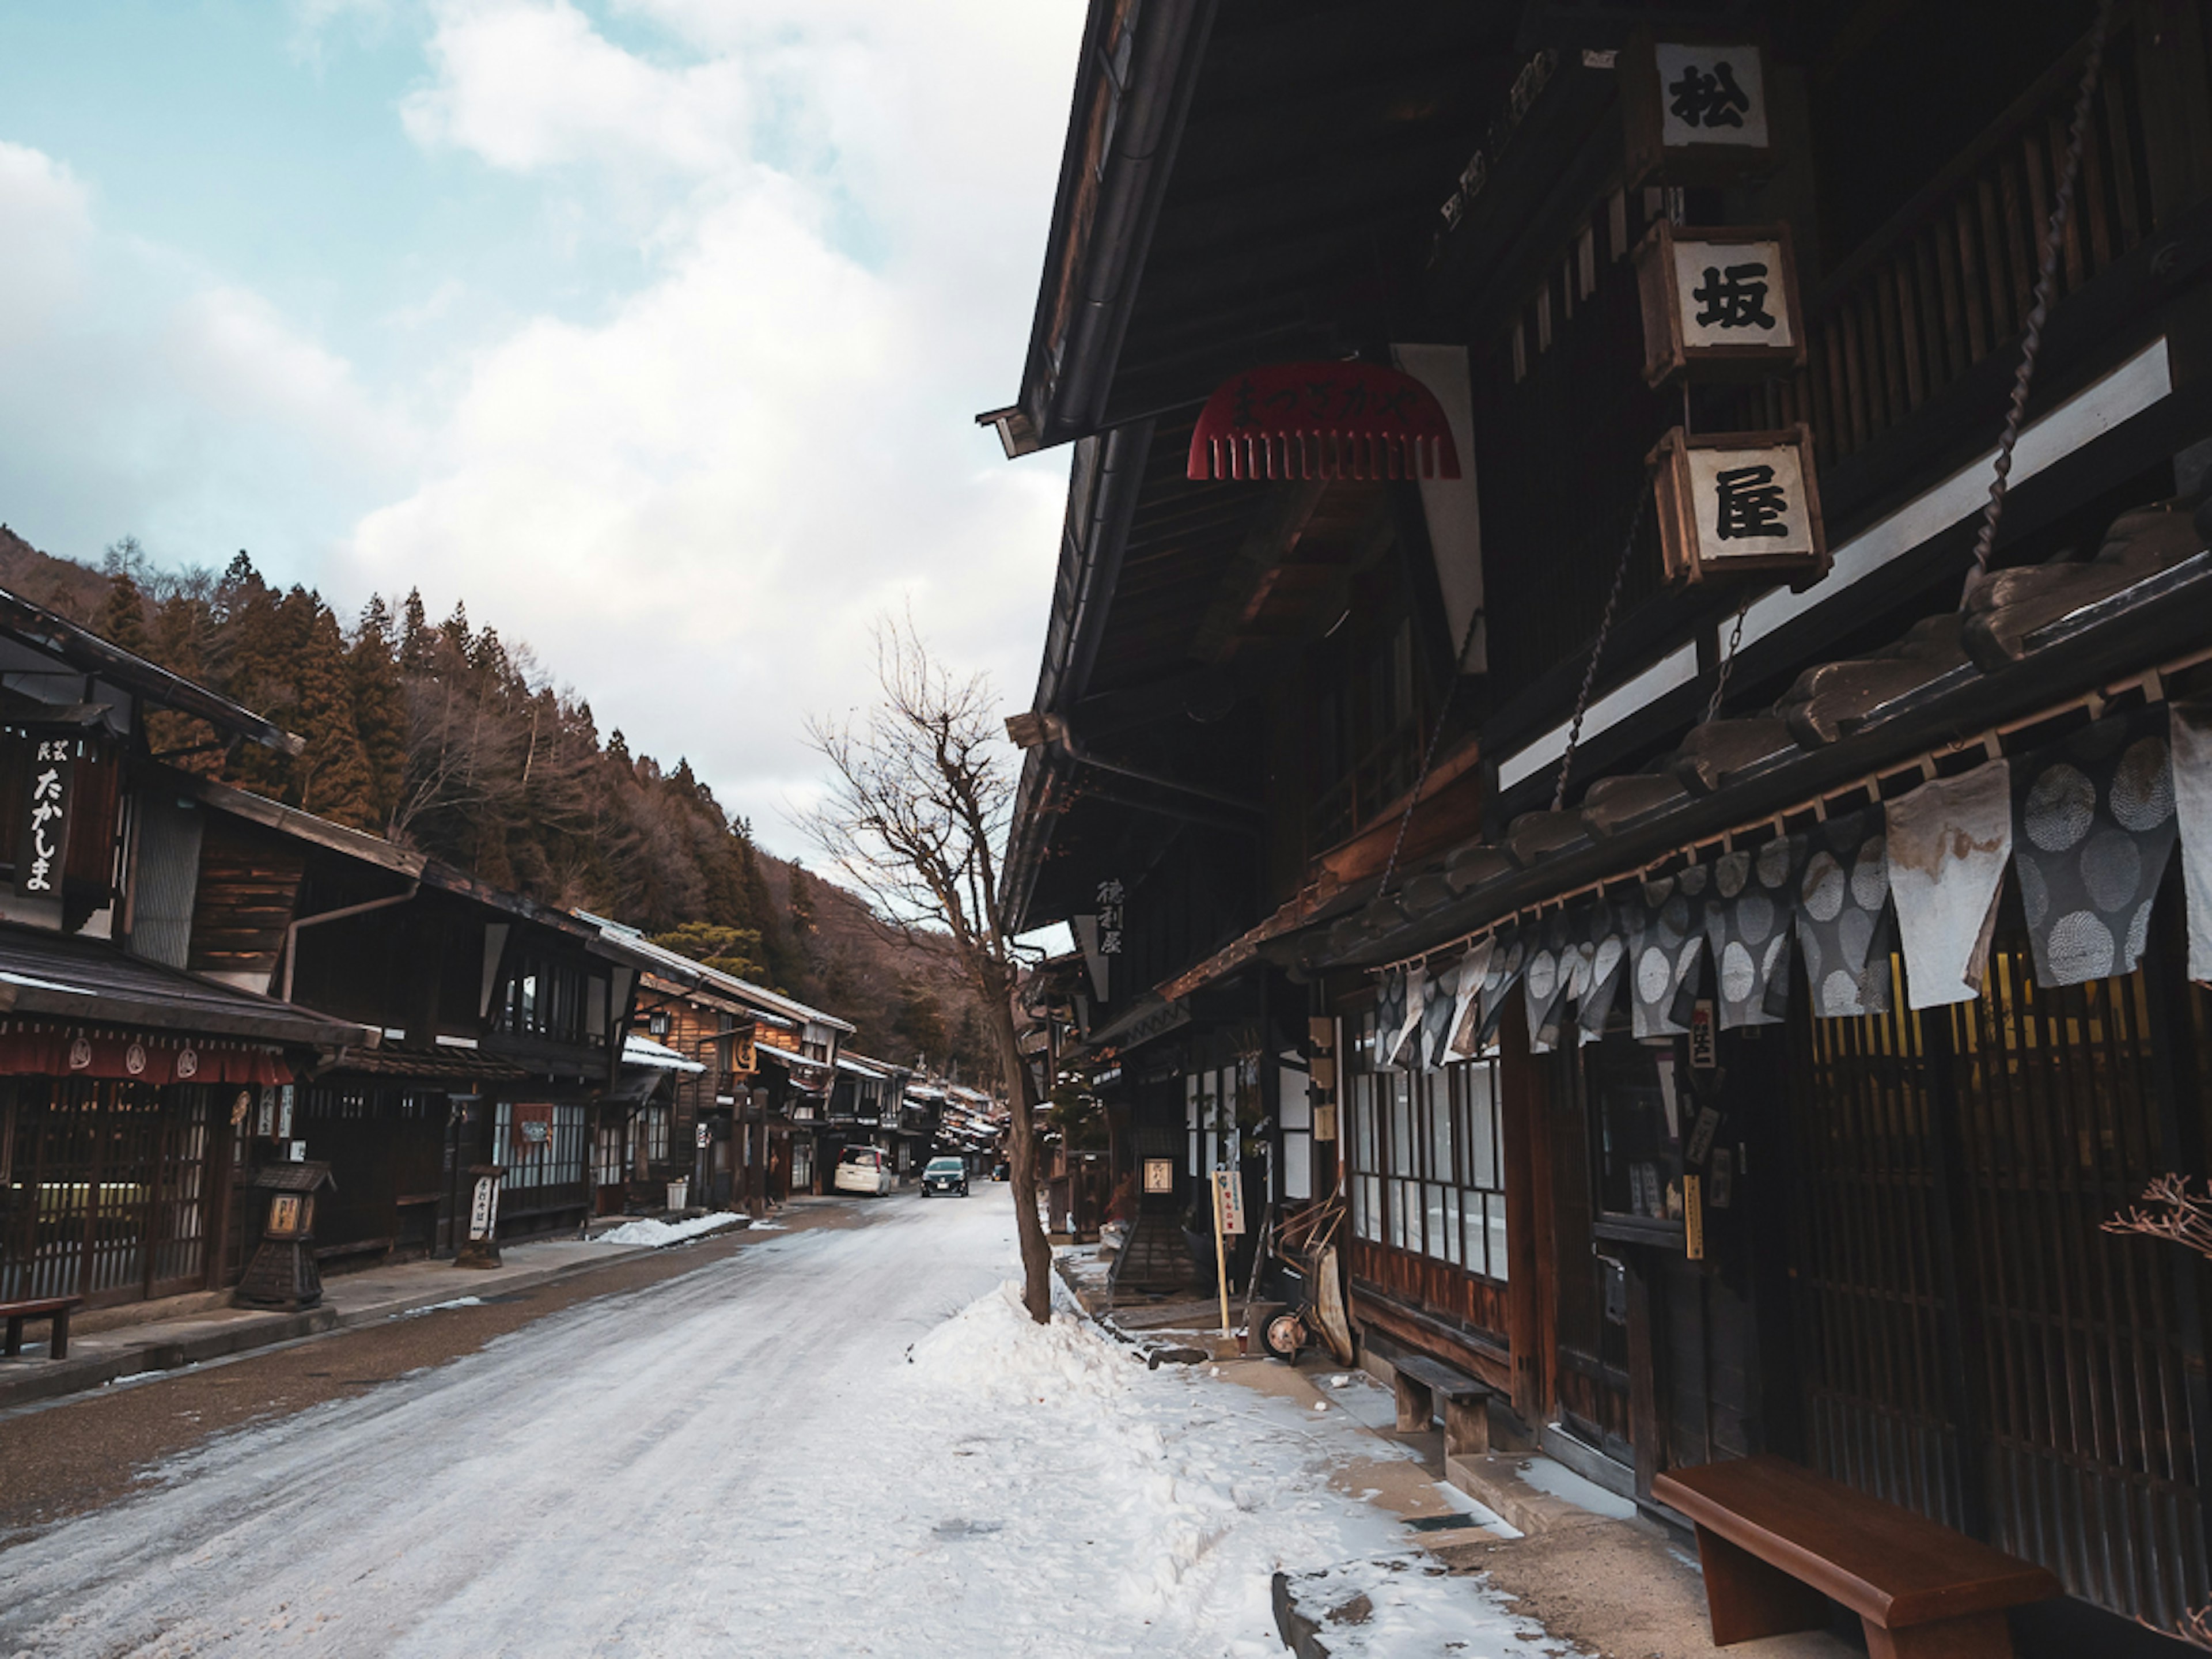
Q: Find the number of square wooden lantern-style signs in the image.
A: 3